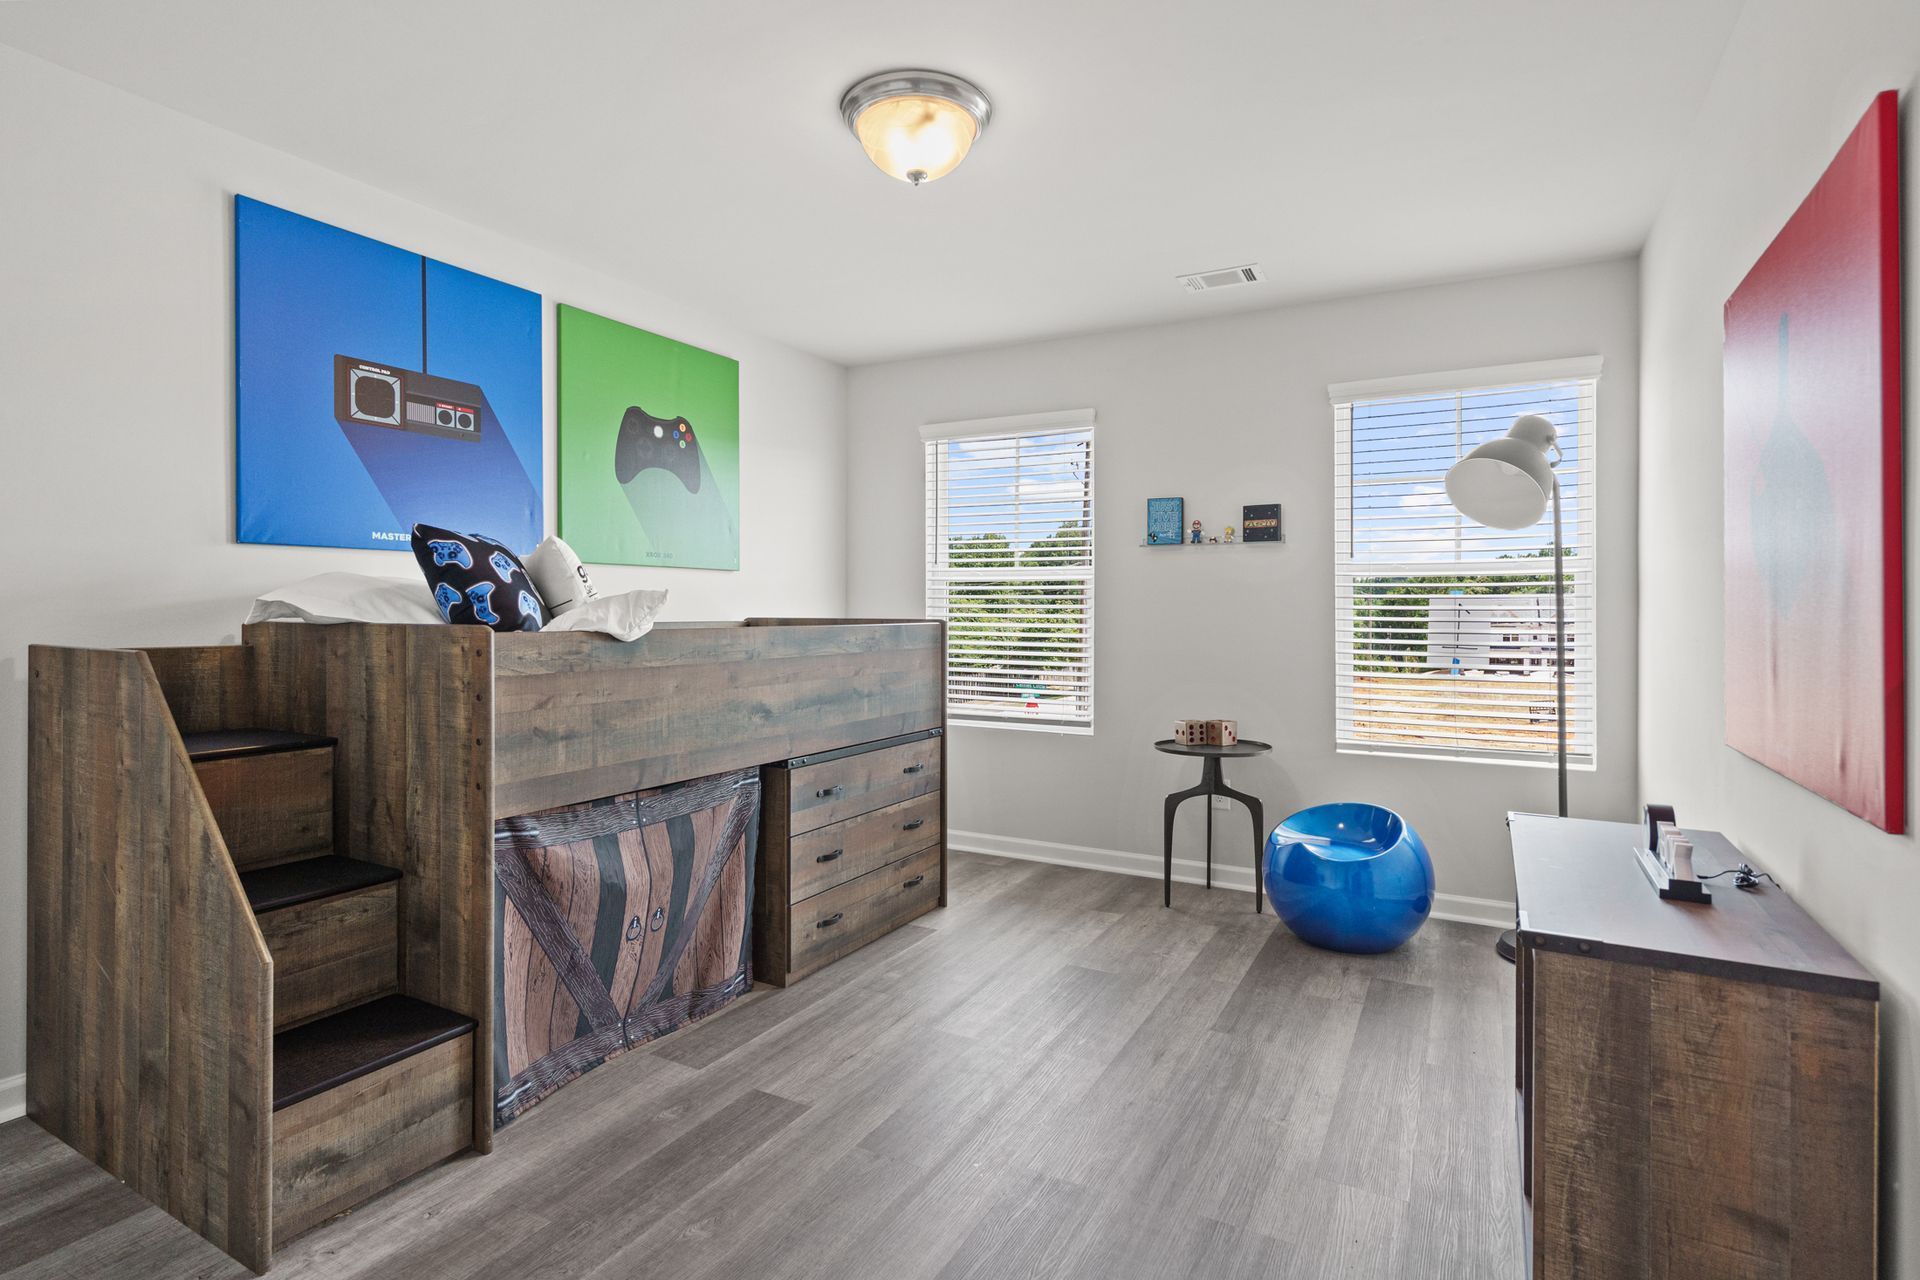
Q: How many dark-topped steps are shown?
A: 3